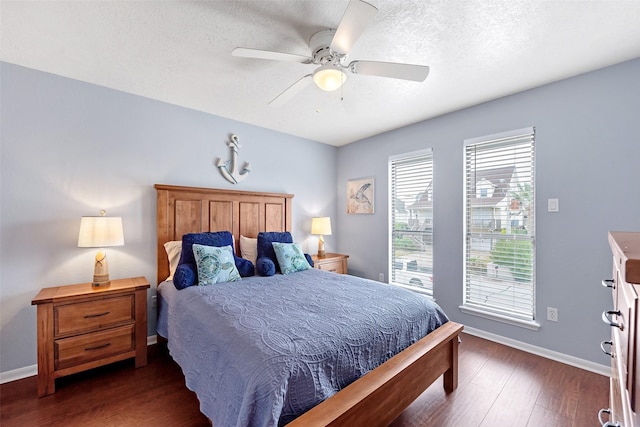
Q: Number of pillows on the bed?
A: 6